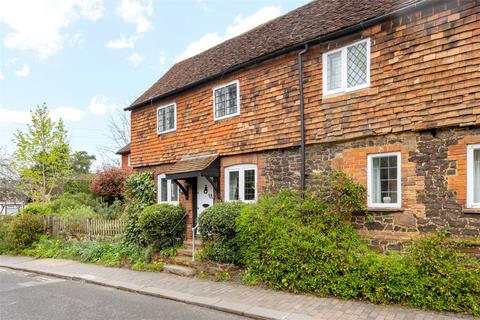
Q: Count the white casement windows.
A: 7